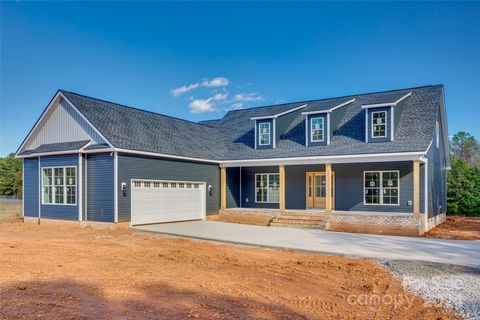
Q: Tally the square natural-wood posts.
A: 4